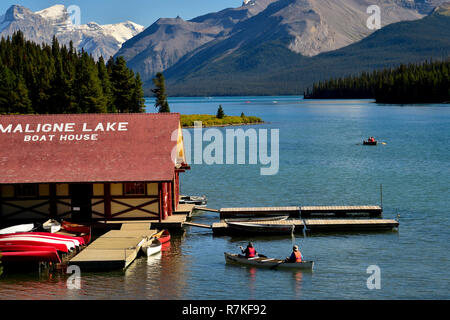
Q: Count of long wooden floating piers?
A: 2